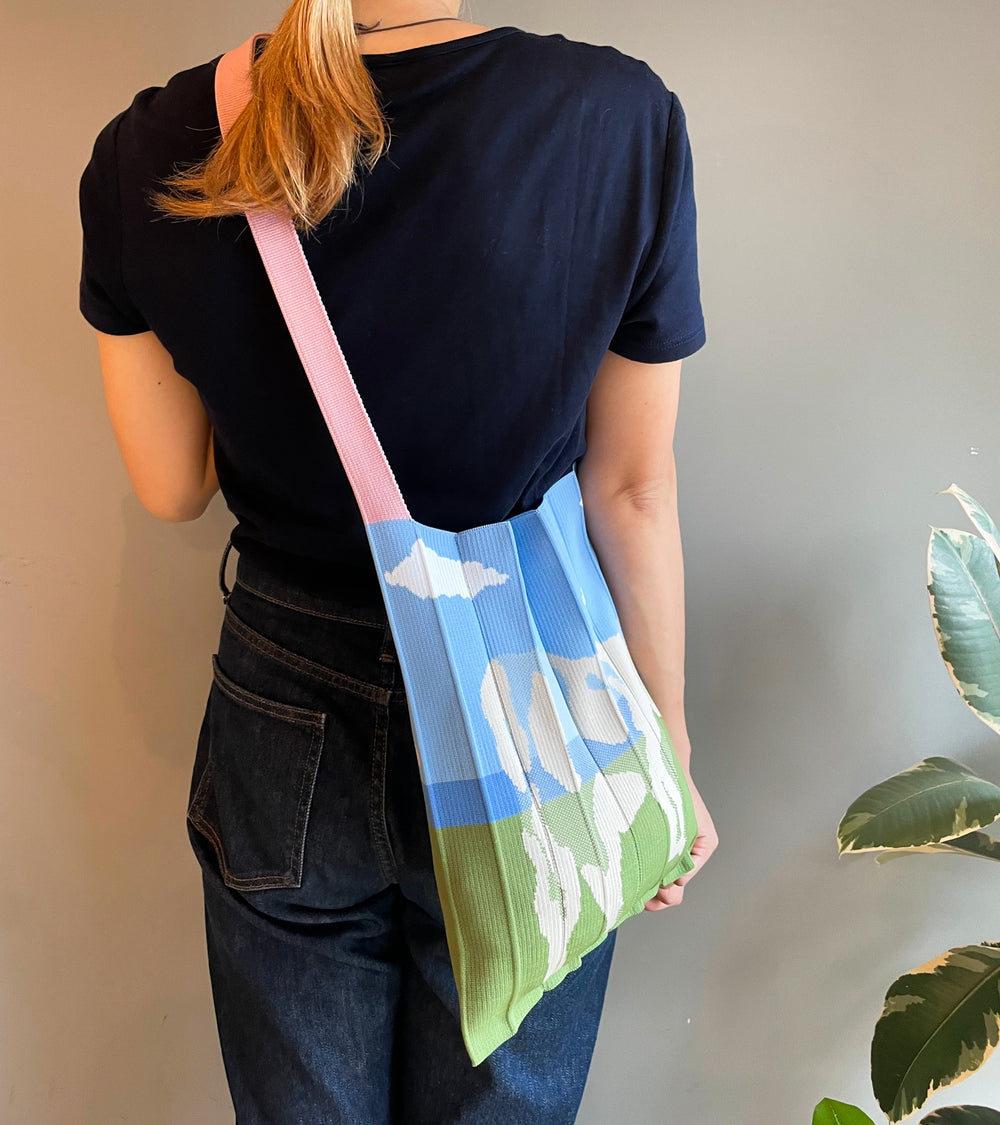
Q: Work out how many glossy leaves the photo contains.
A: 7